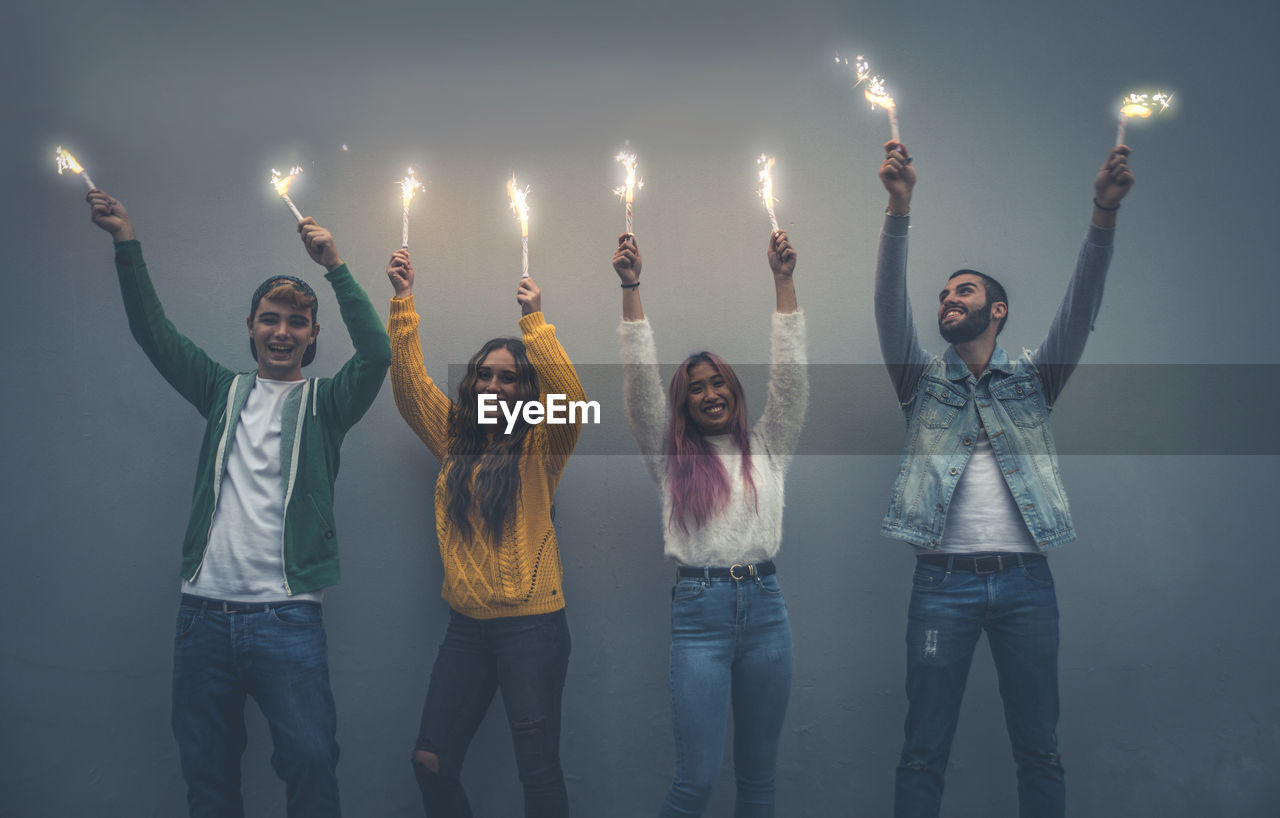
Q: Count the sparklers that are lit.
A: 8